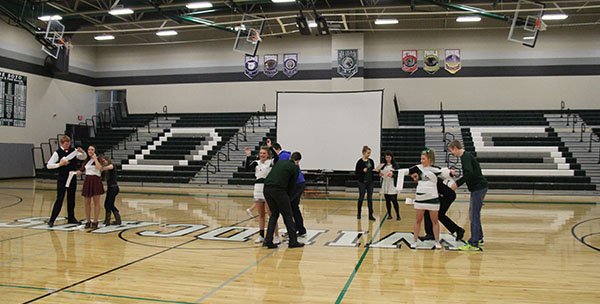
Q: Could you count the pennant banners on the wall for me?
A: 7